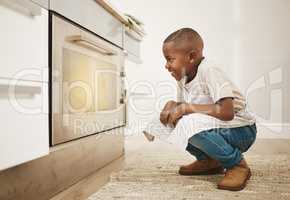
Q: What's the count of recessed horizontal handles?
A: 2